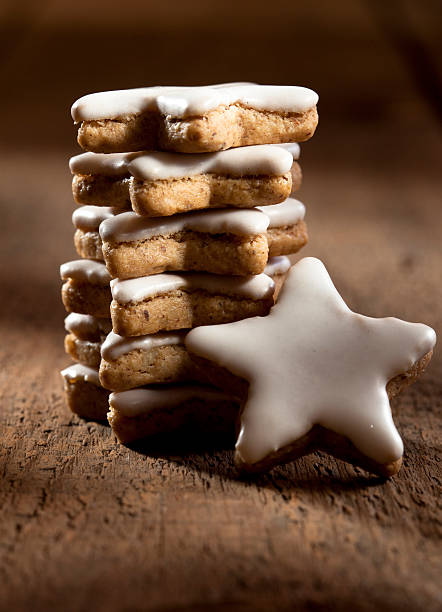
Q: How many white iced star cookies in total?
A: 7